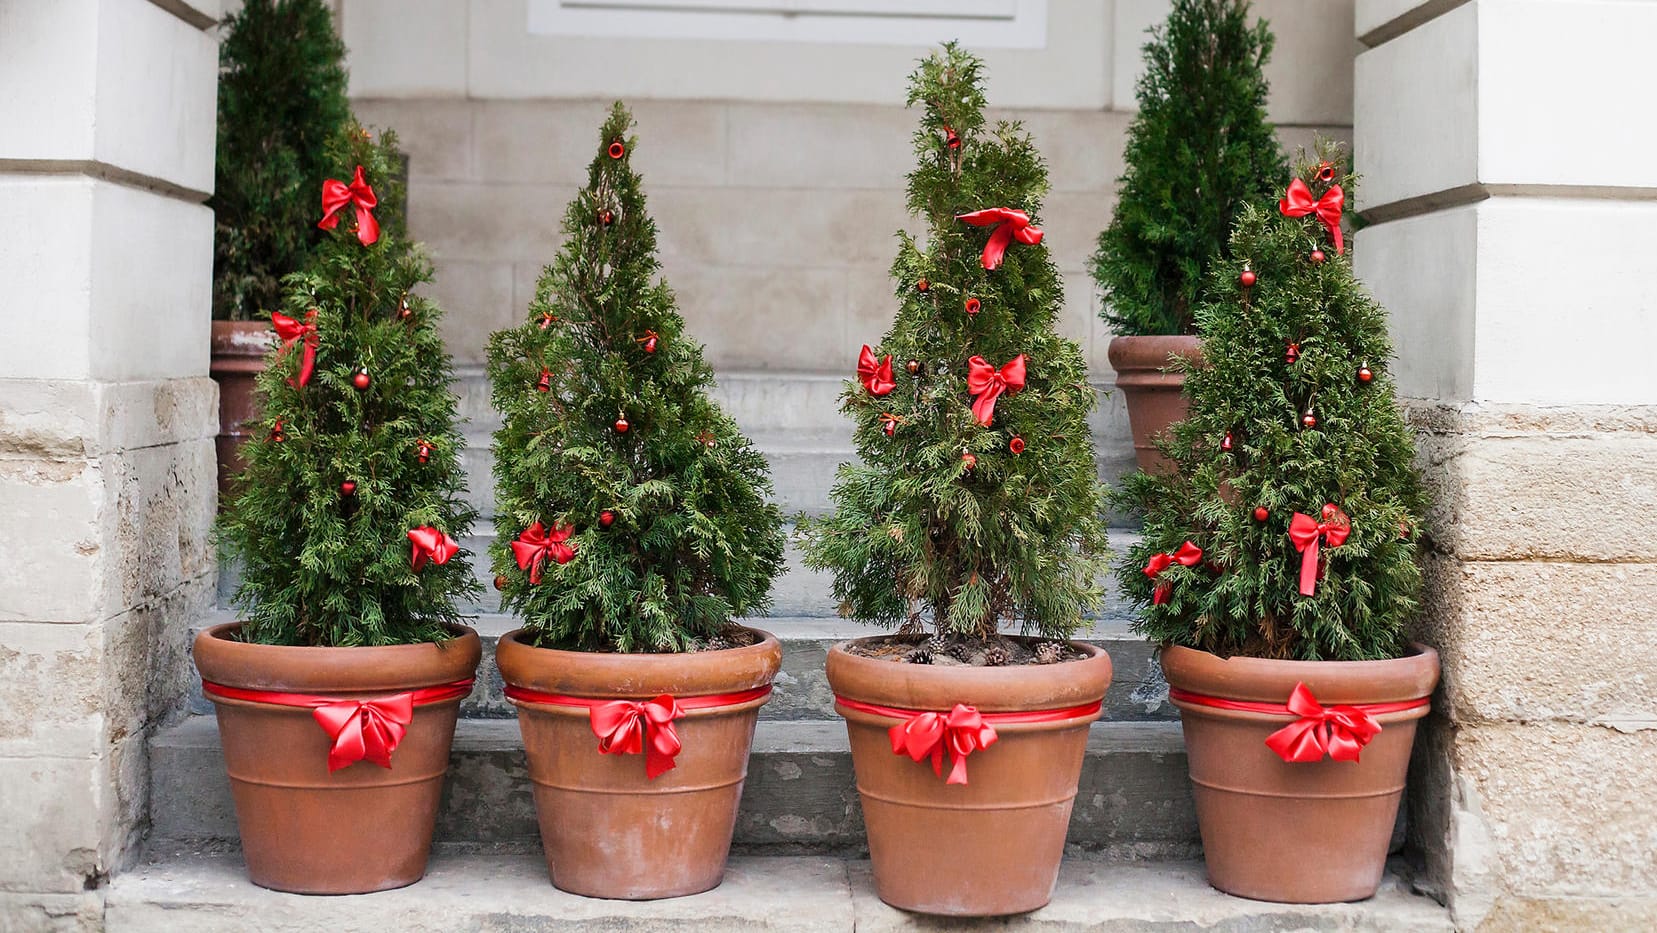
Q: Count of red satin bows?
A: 14